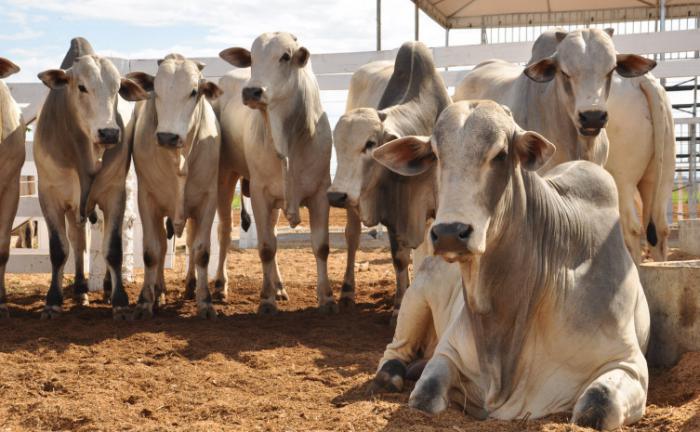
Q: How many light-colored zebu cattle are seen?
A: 8